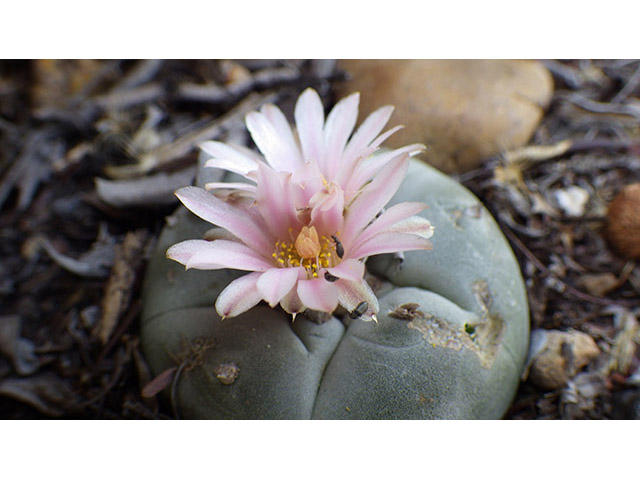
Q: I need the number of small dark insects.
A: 3